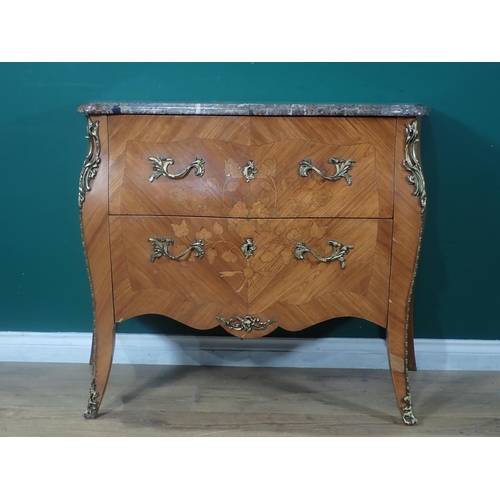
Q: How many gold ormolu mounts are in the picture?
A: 11